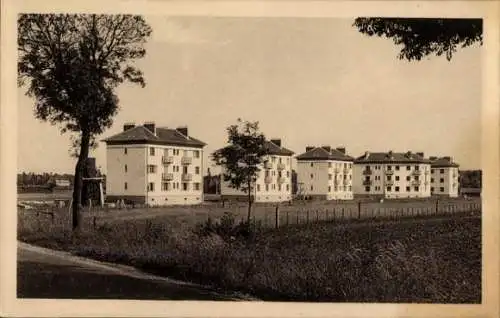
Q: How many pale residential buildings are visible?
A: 5